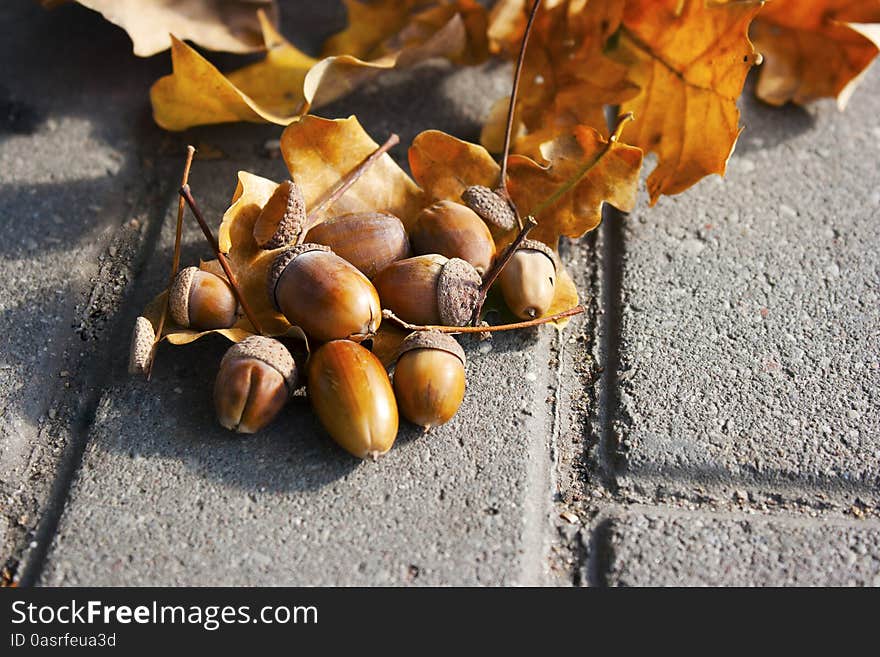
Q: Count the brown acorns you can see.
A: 9